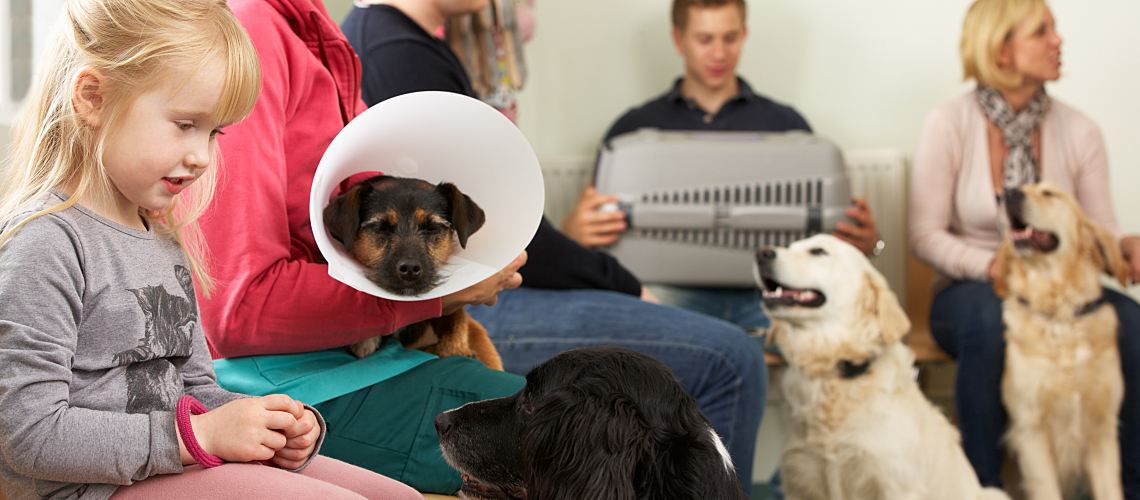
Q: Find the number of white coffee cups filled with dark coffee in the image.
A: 0